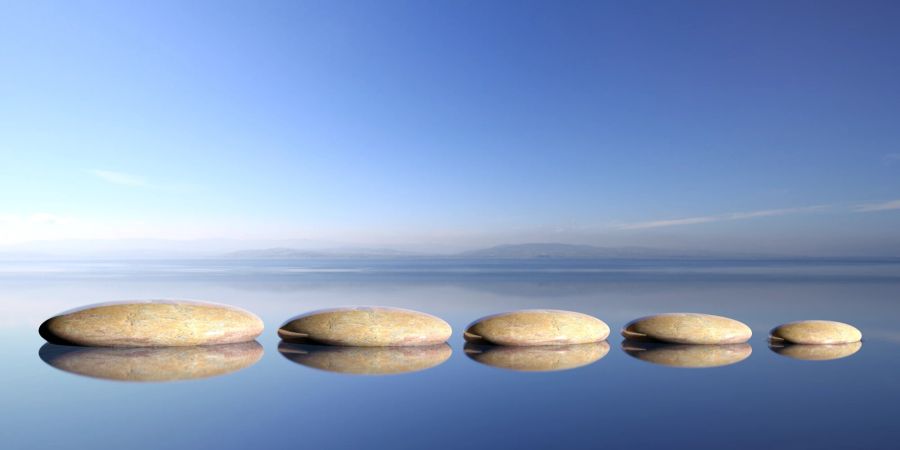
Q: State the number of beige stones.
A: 5